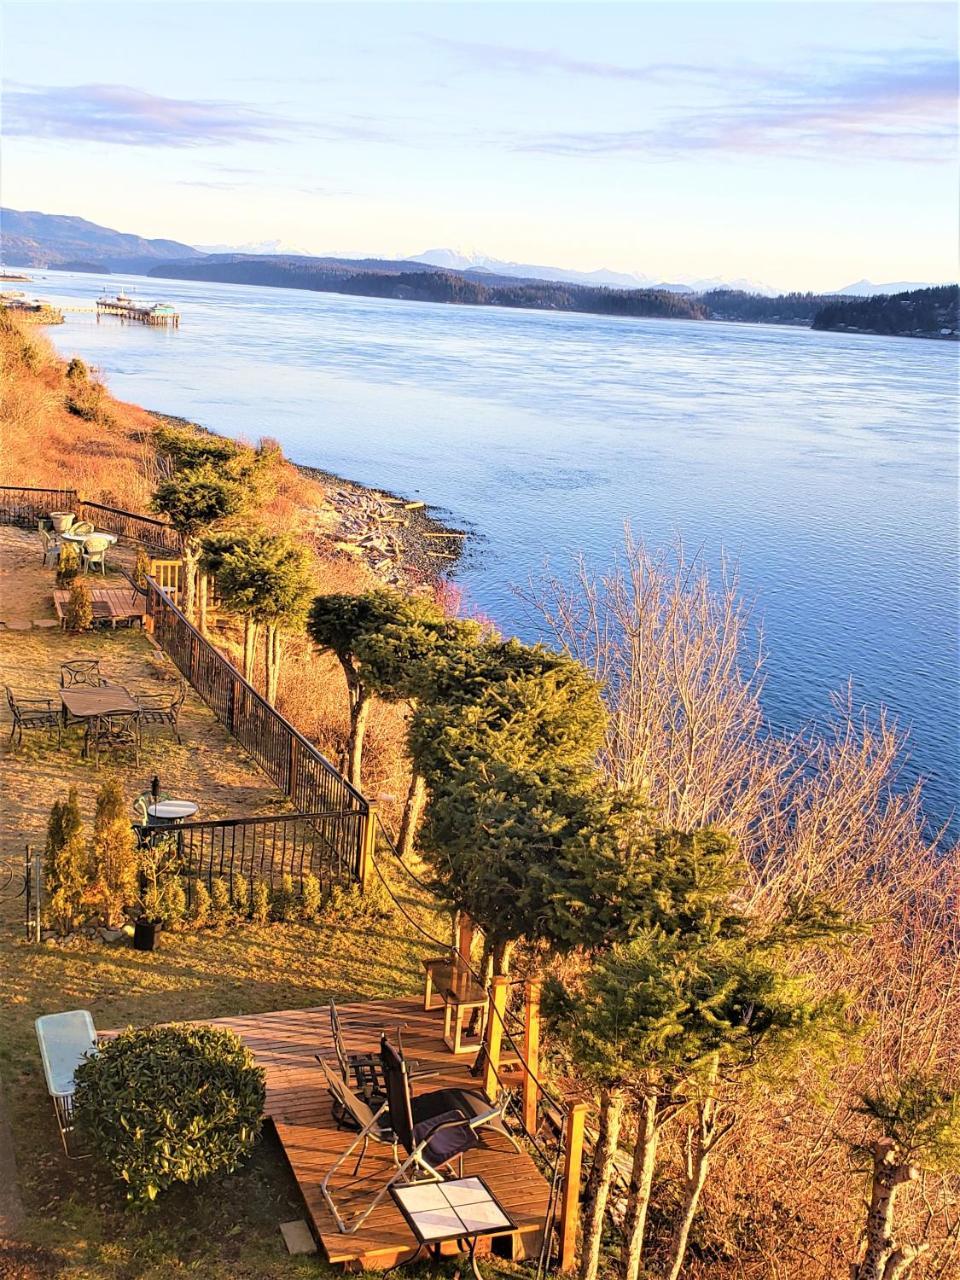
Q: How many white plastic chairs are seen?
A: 3